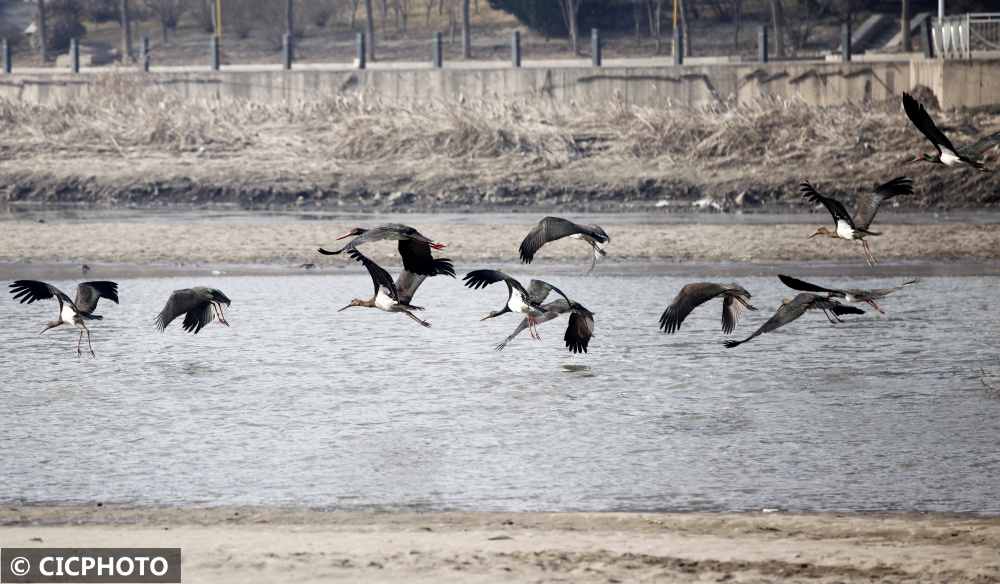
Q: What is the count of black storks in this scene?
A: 12